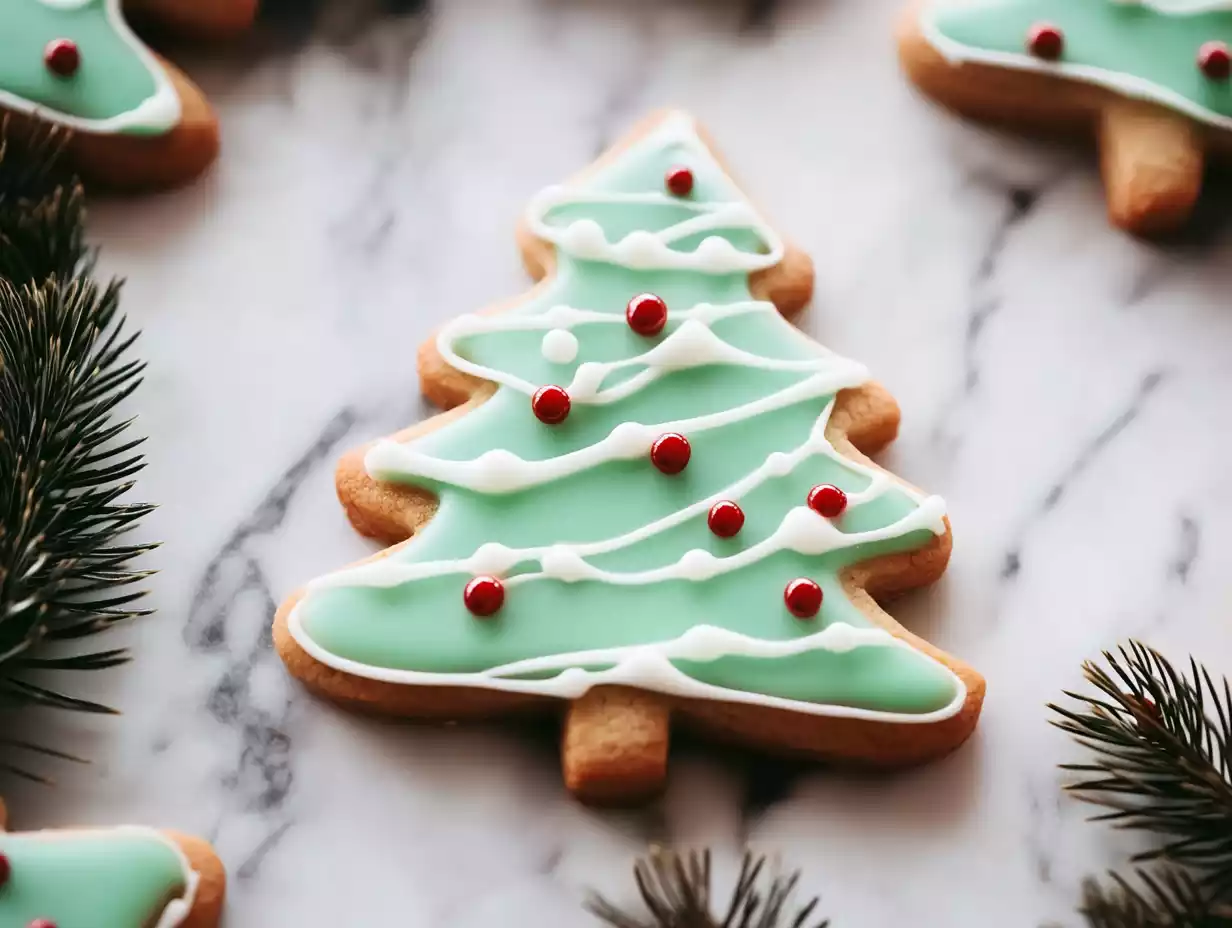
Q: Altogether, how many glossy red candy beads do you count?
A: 13